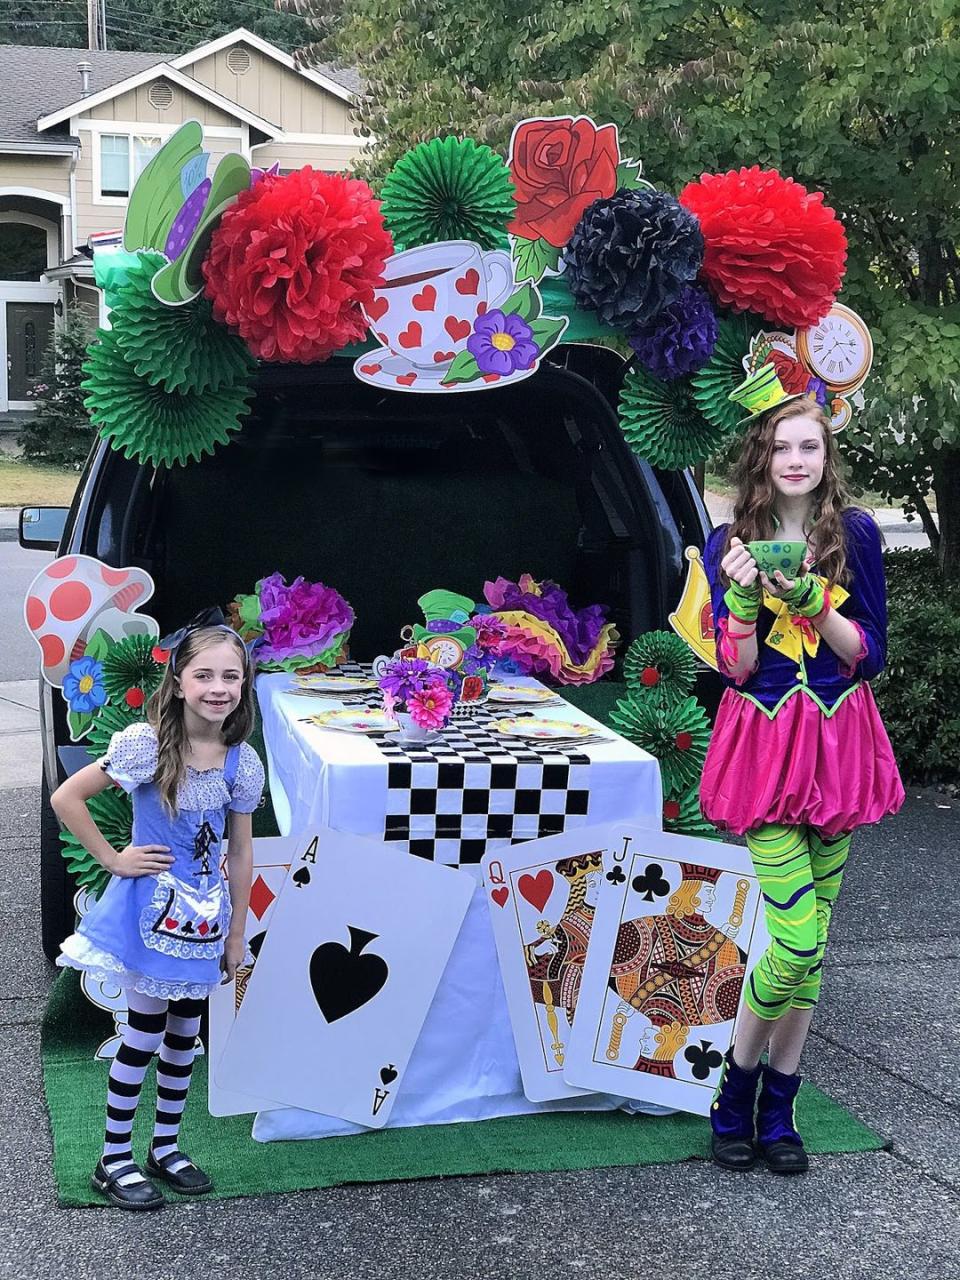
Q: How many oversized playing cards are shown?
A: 4